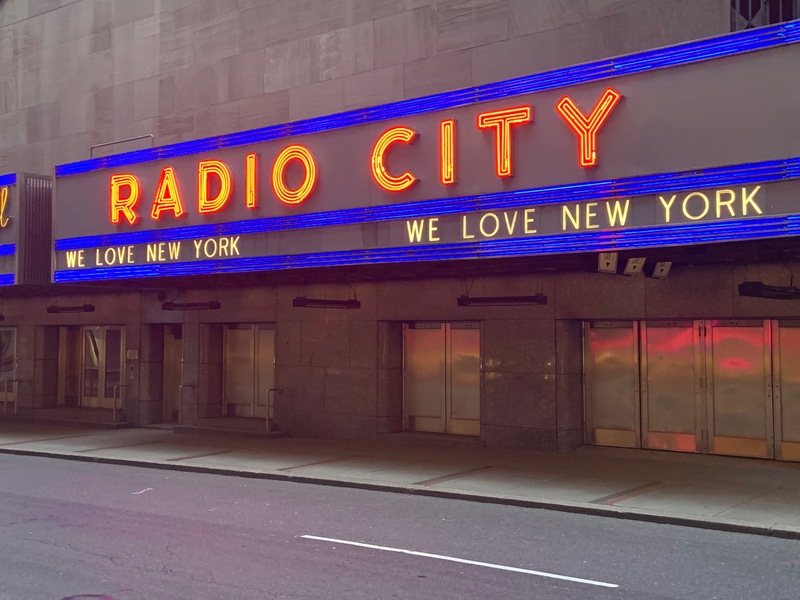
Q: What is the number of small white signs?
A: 3